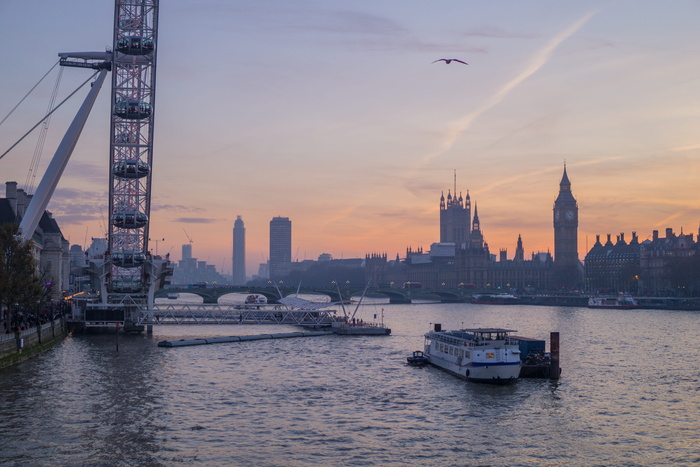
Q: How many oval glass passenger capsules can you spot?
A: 5